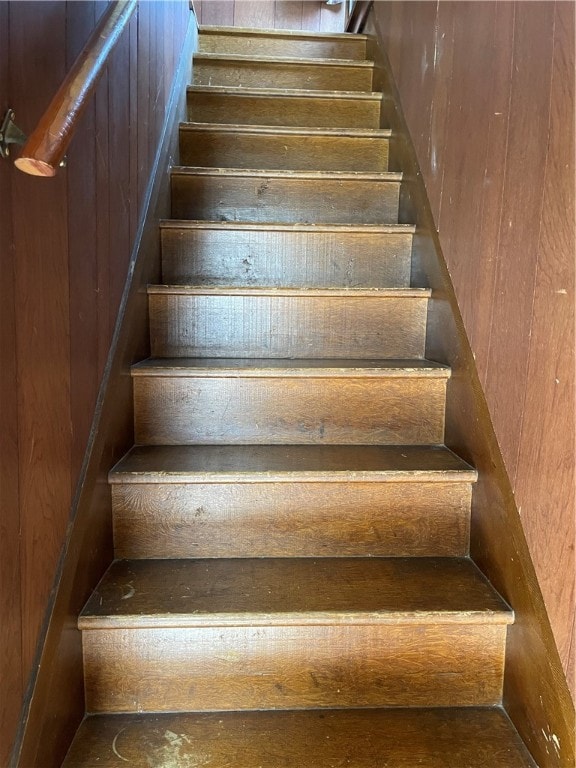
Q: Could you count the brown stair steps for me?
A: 11